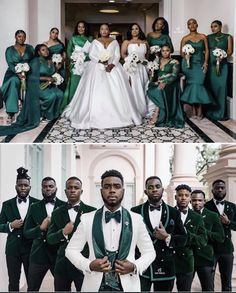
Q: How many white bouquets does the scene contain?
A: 10